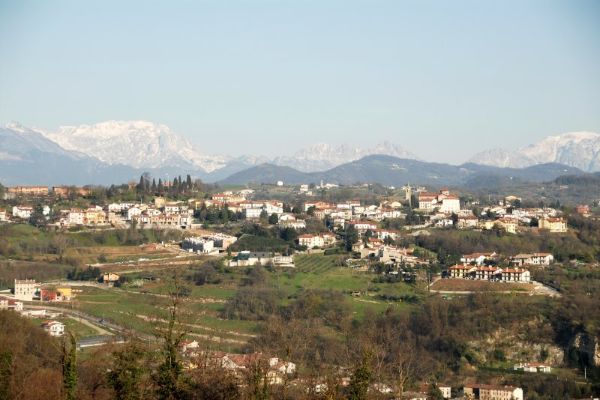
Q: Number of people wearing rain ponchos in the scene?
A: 0